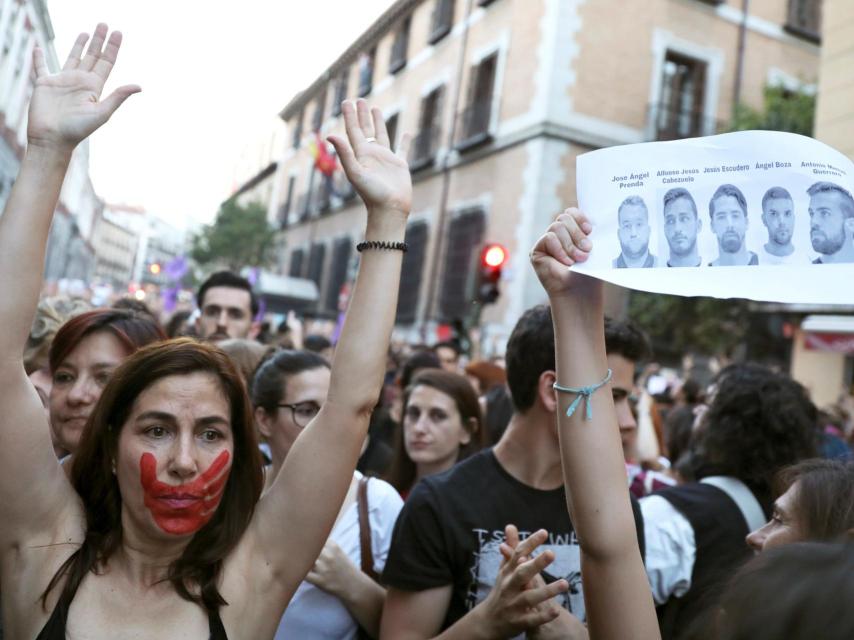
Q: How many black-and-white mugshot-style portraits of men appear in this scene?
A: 5